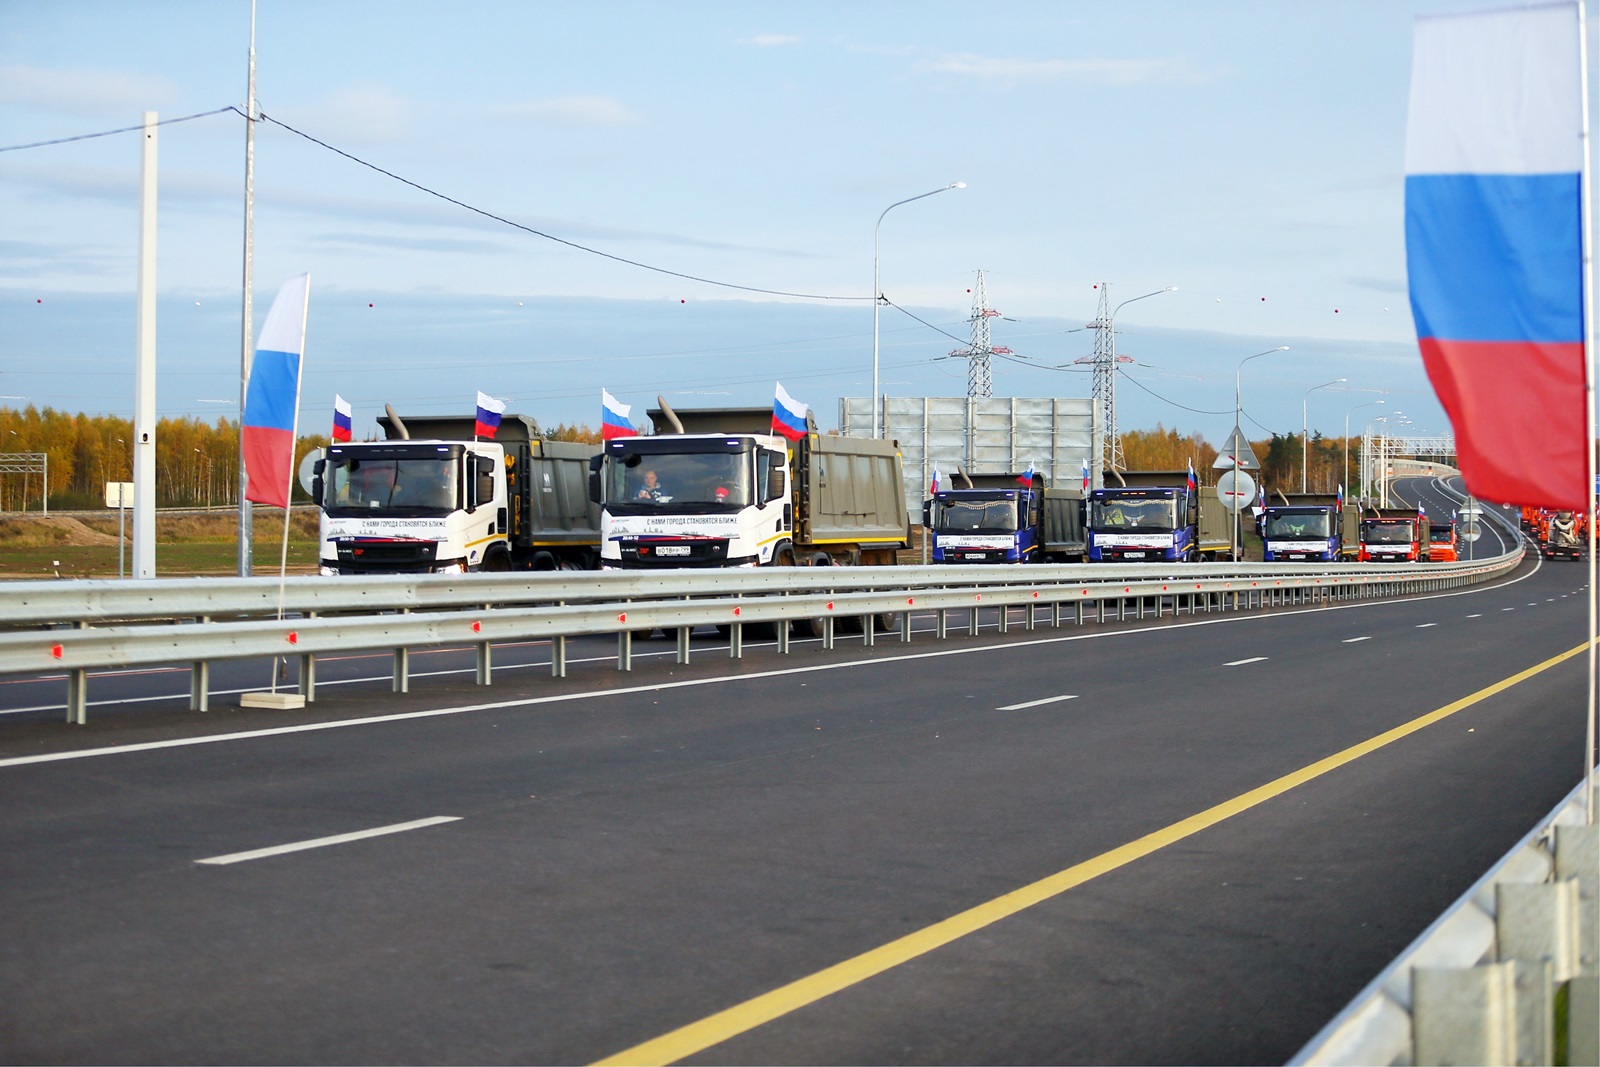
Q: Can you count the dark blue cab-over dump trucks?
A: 3